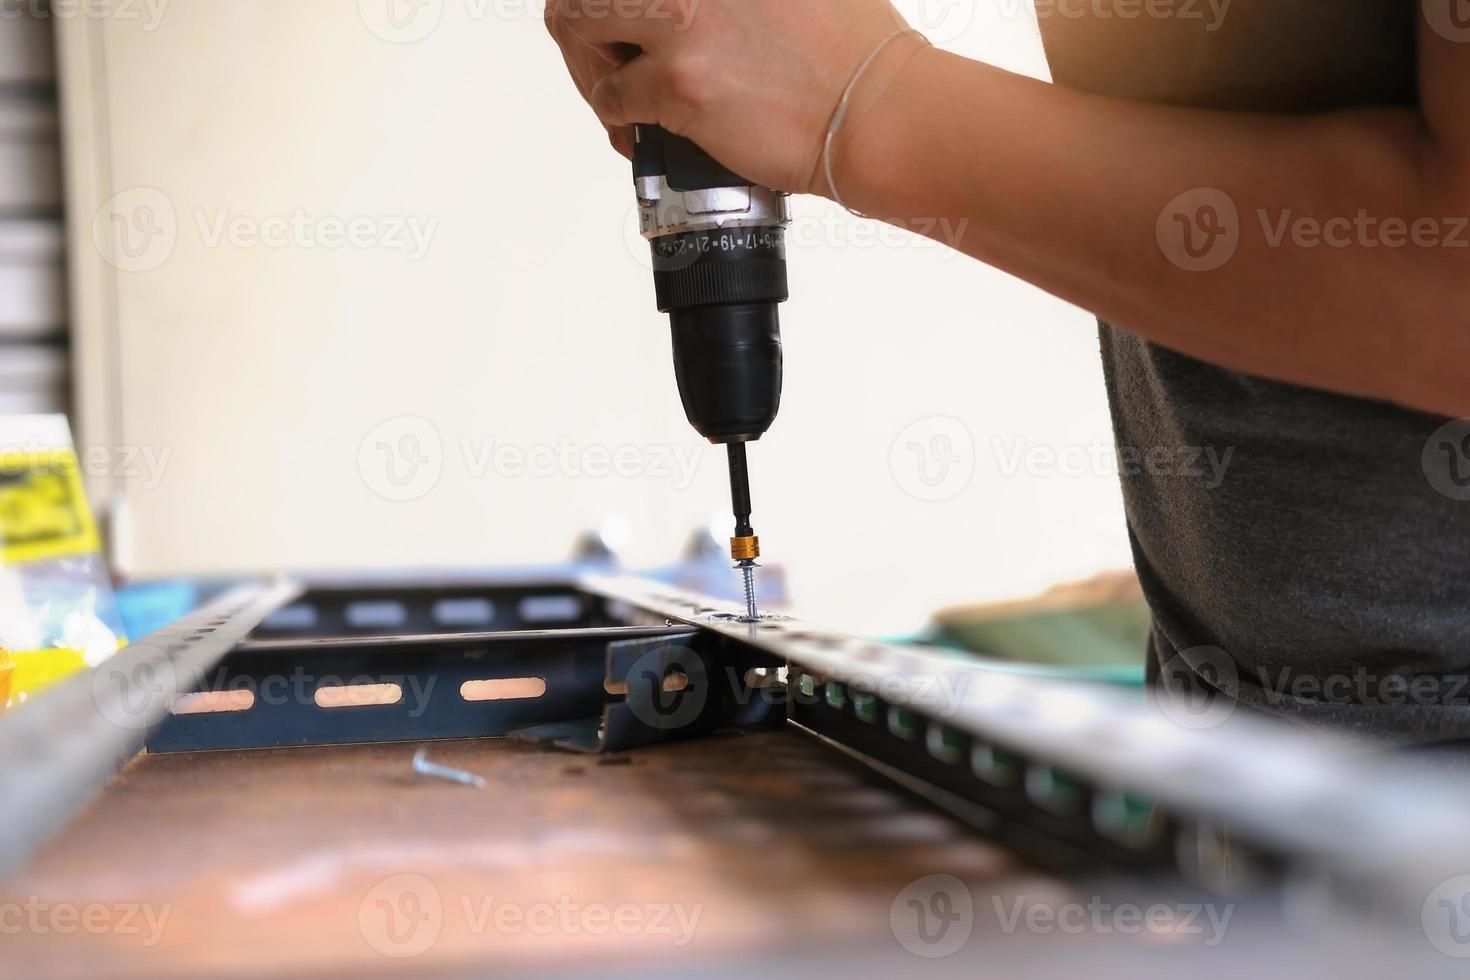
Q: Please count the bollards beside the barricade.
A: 0